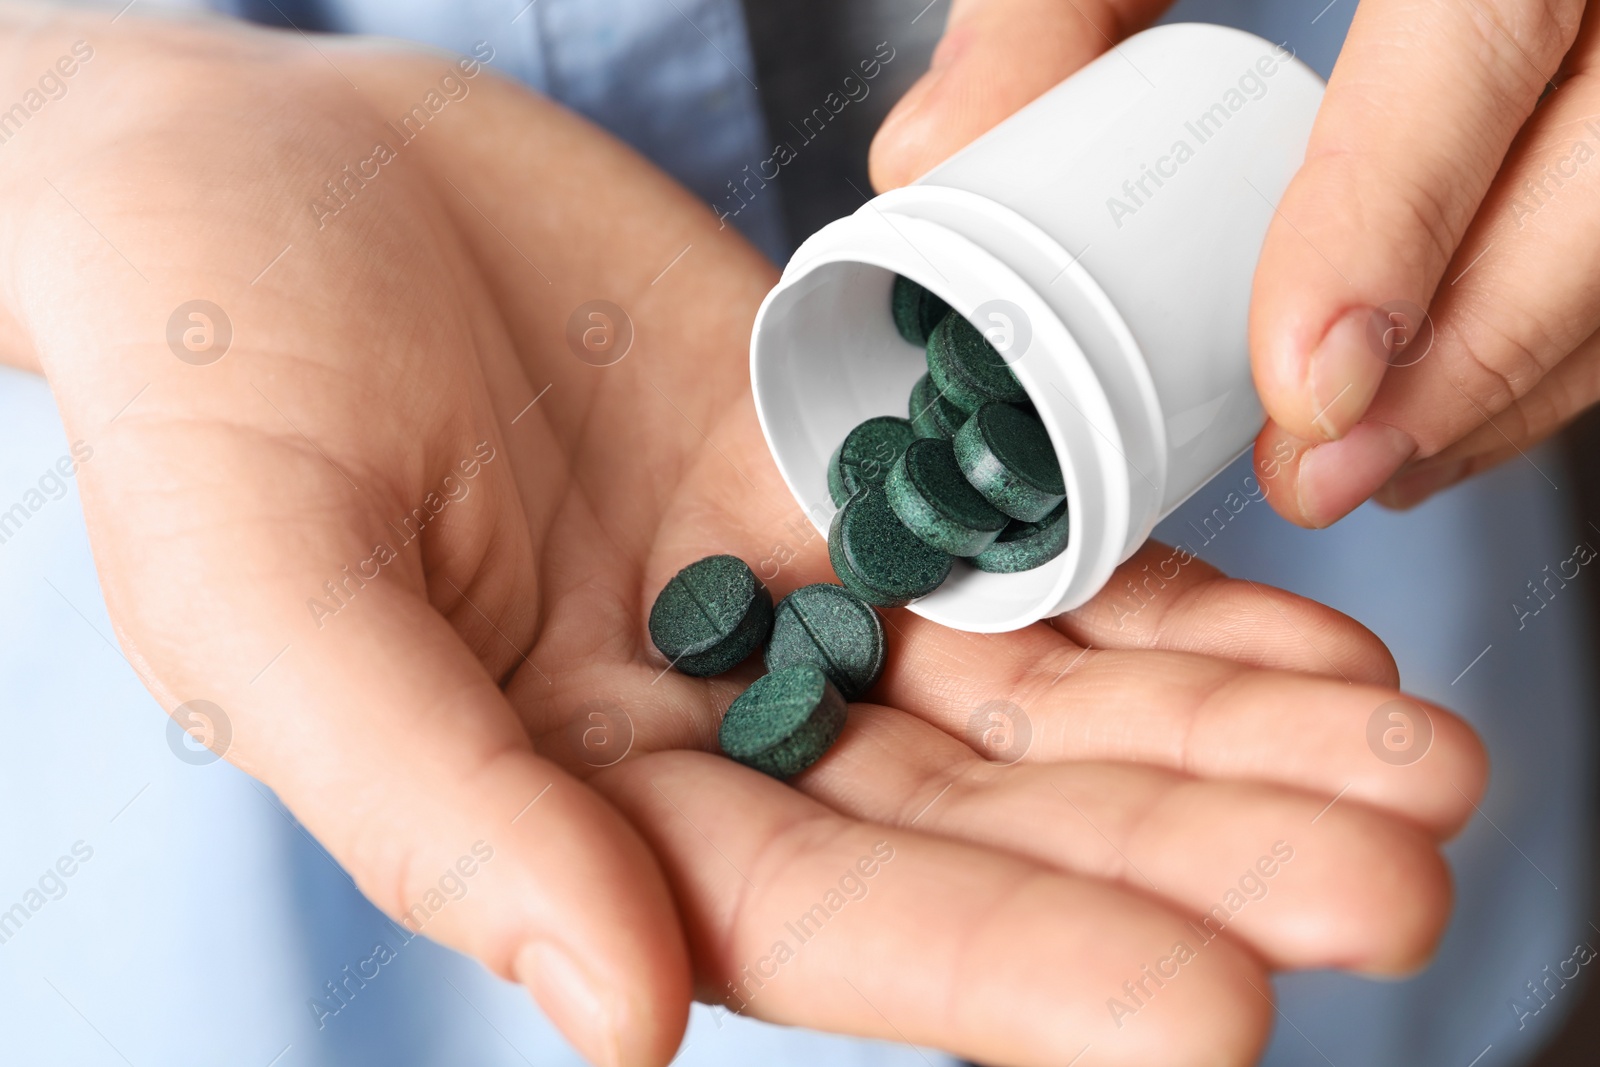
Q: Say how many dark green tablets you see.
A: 11